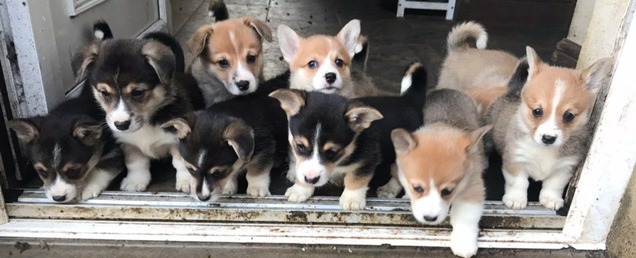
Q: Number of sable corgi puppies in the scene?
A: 5